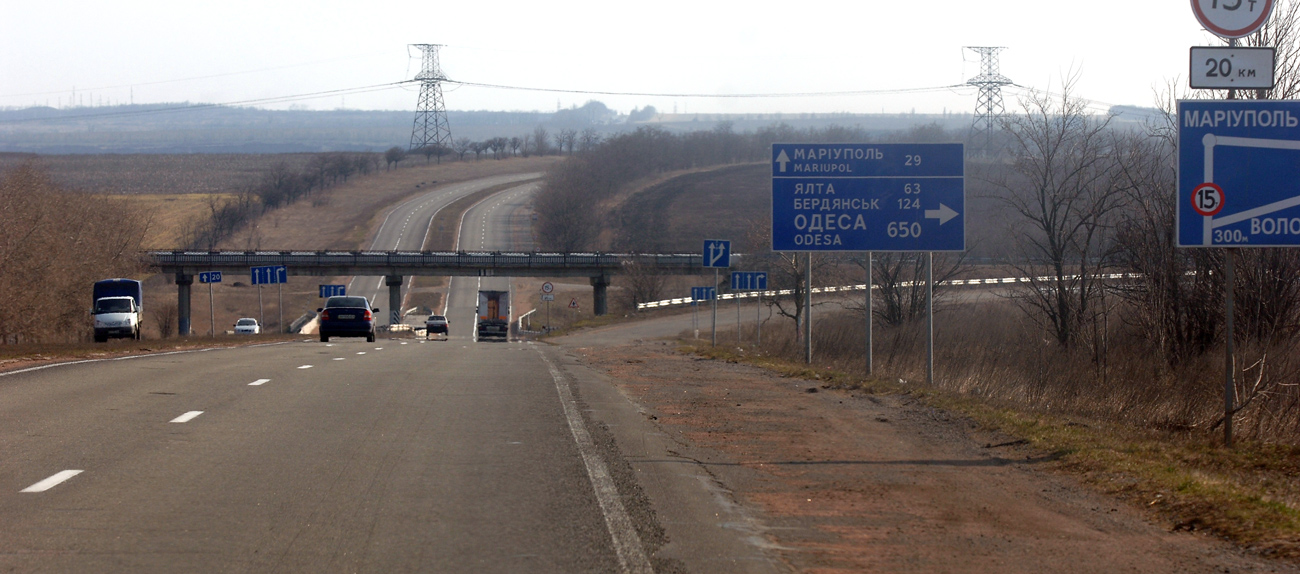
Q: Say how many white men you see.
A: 0